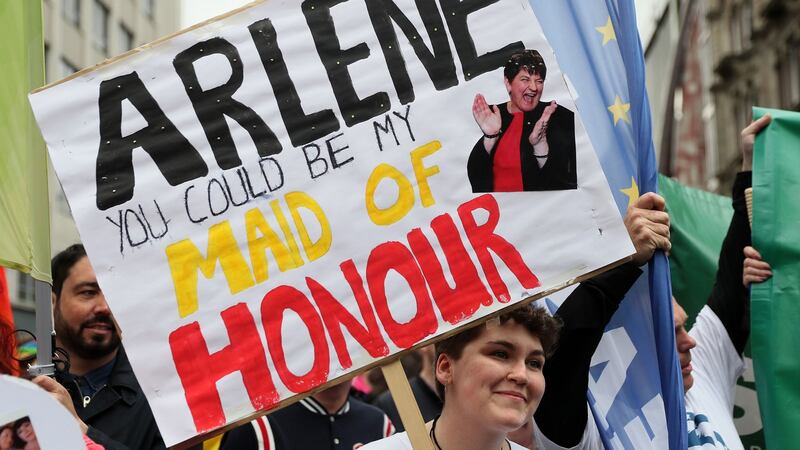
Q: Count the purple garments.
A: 0